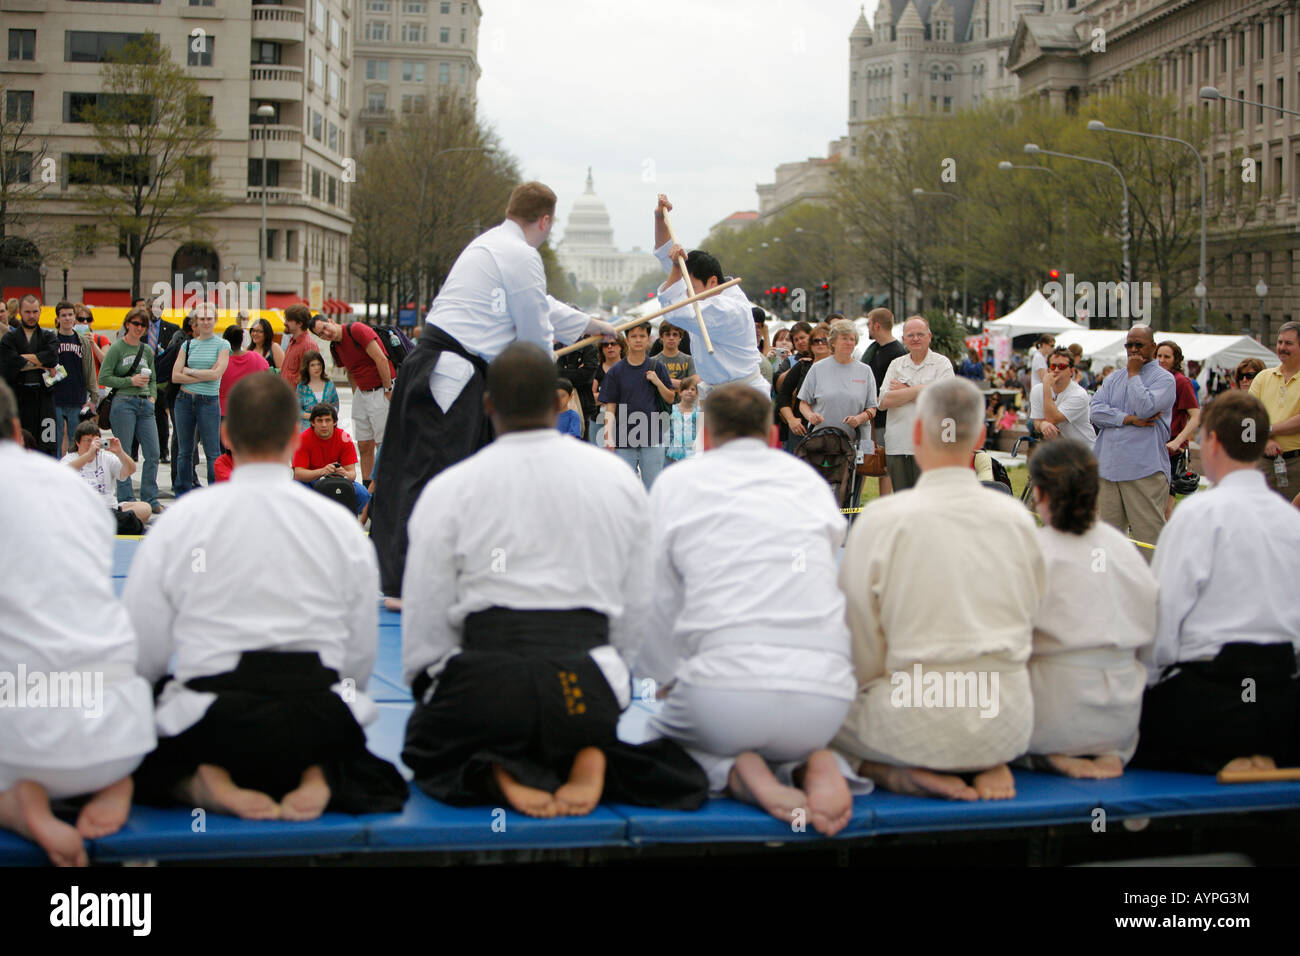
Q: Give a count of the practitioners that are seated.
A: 7